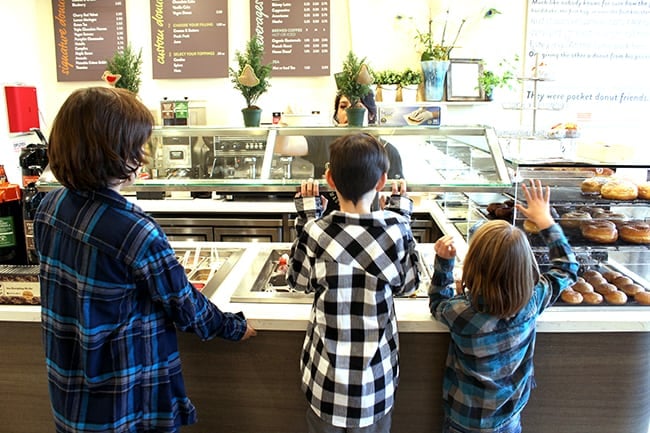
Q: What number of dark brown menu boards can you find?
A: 3